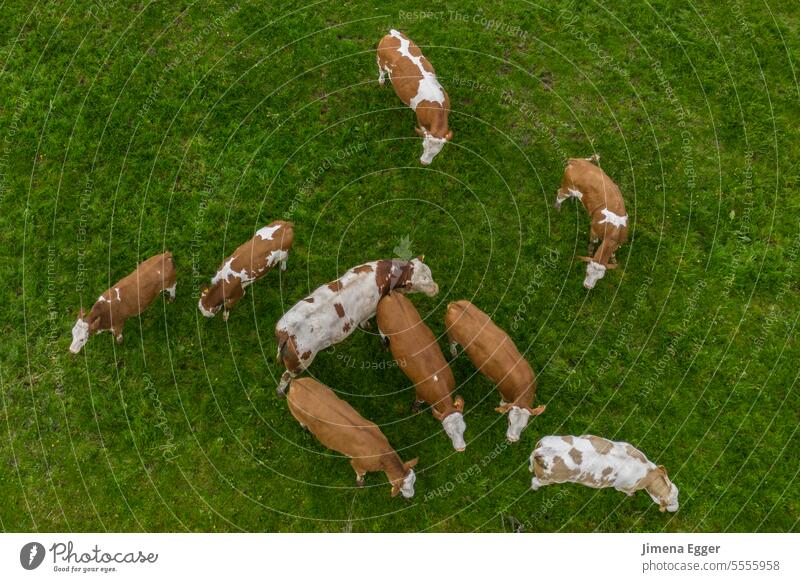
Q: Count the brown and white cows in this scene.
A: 9